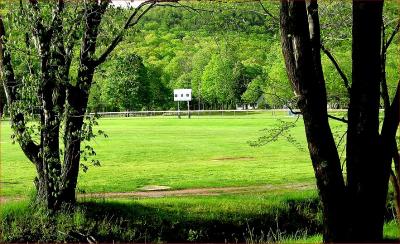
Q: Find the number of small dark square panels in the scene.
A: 3